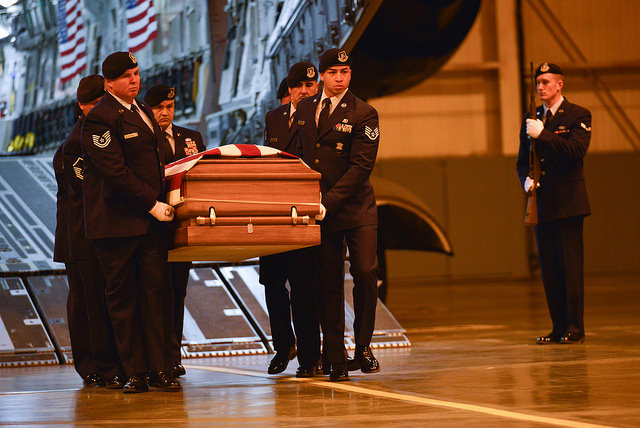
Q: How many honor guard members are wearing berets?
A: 7